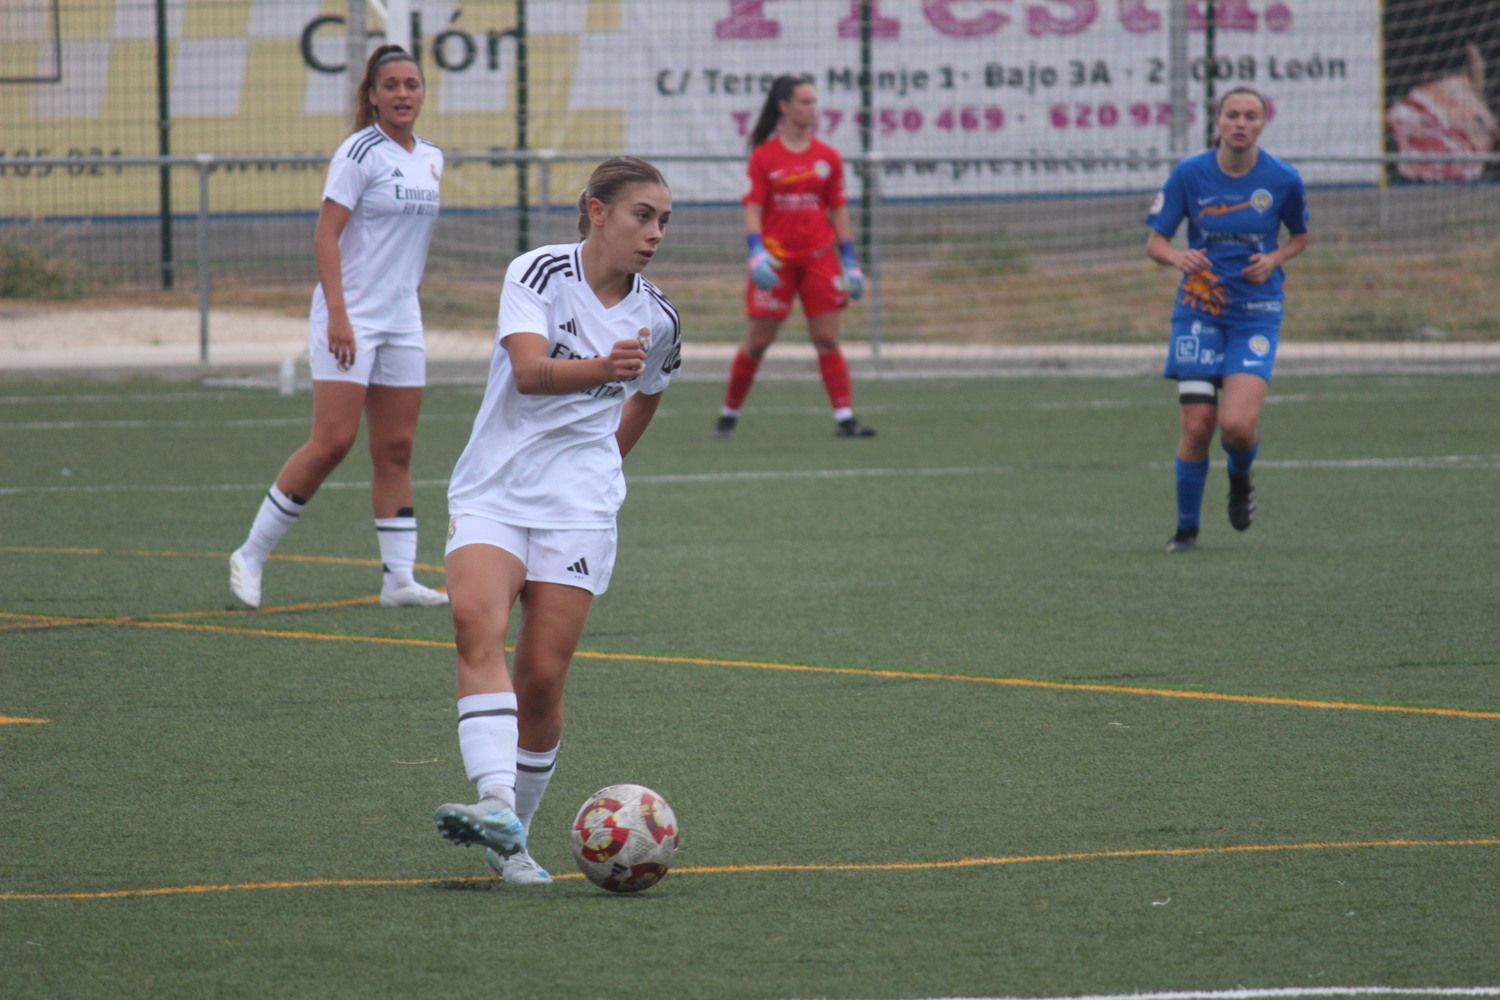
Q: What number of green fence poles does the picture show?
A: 4